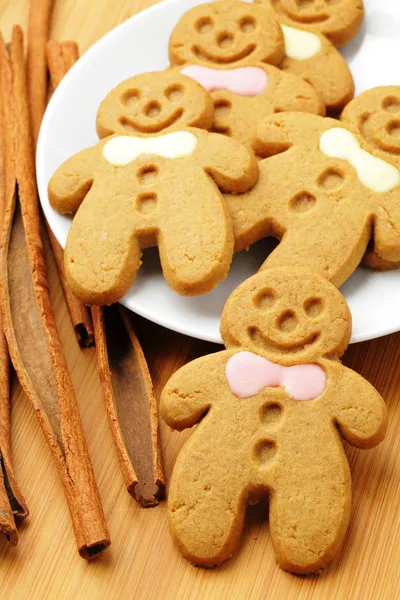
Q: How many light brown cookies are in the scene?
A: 5